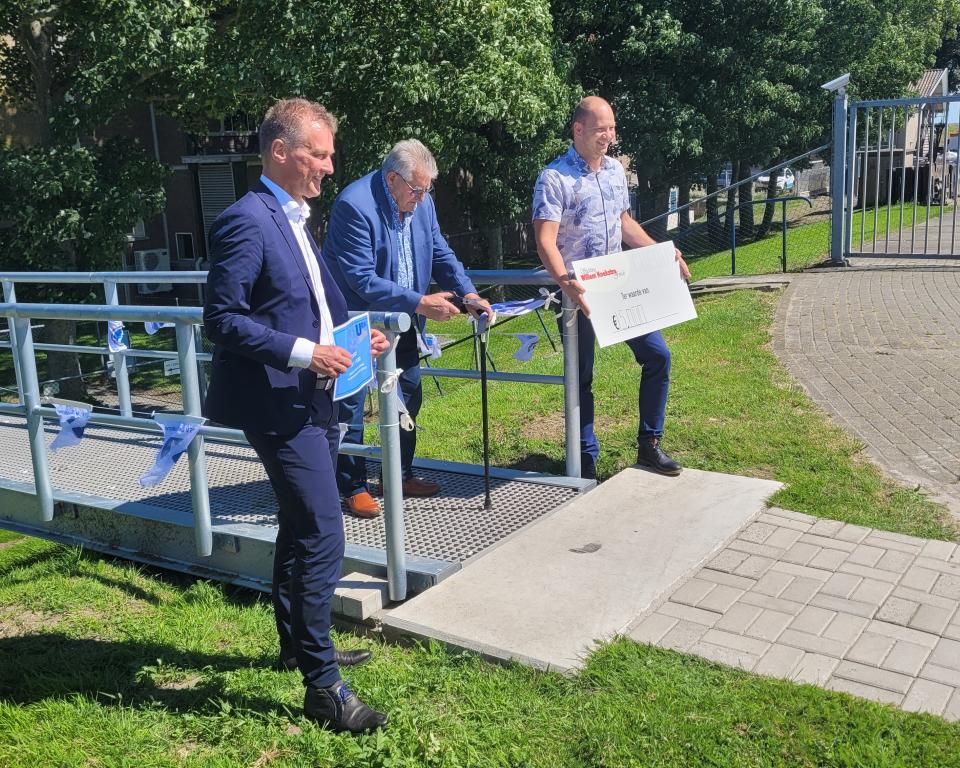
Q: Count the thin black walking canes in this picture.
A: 1